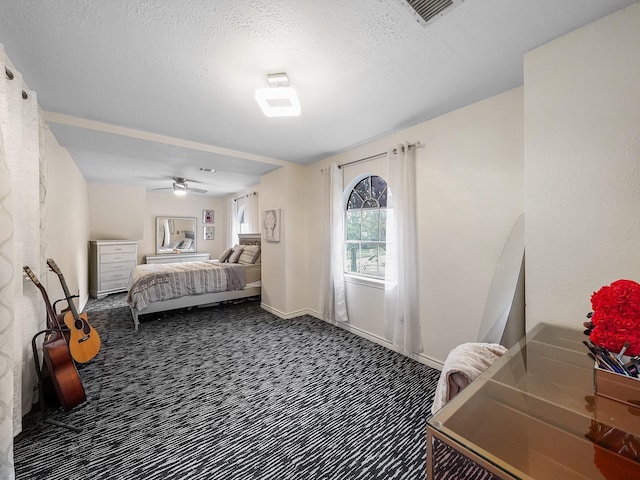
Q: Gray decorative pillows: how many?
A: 2